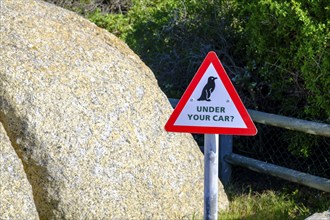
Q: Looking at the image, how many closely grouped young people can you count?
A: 0